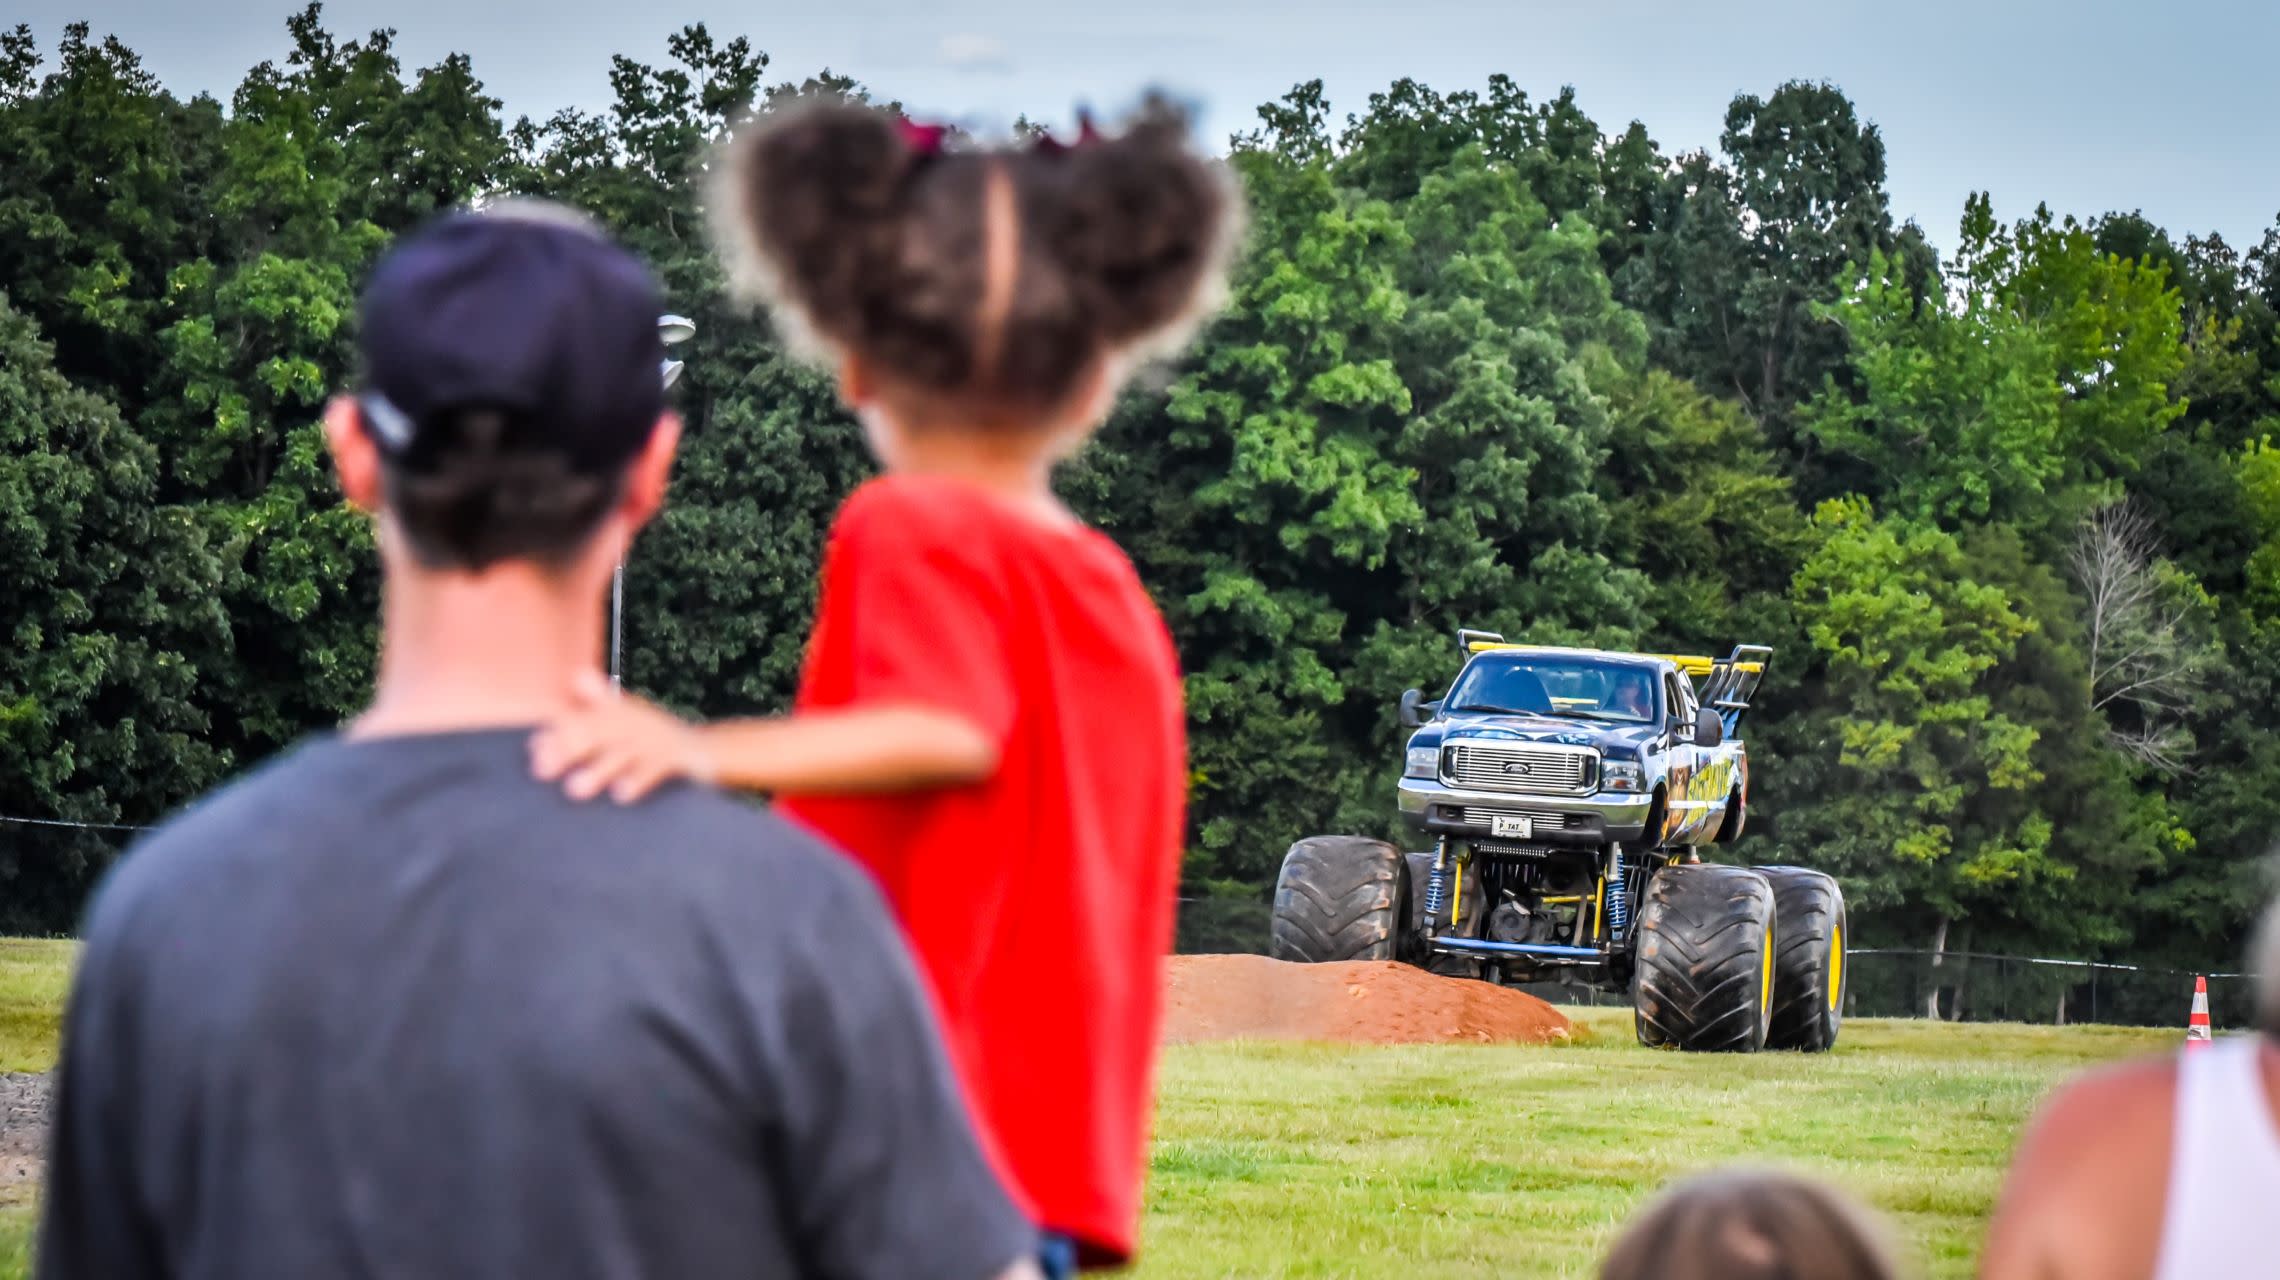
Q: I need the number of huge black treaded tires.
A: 4